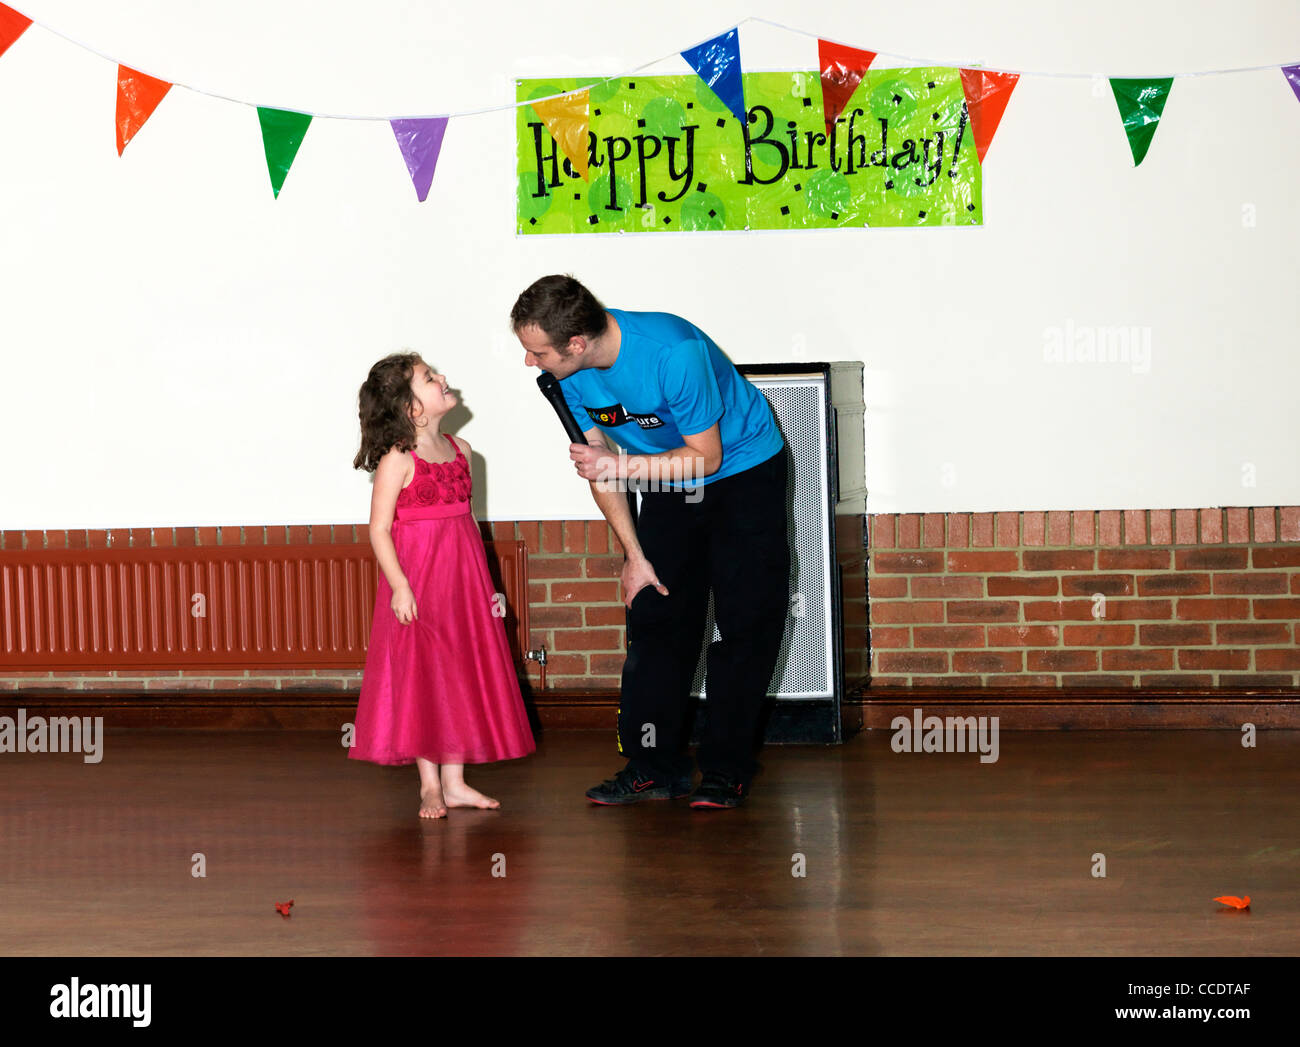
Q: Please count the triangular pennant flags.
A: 10